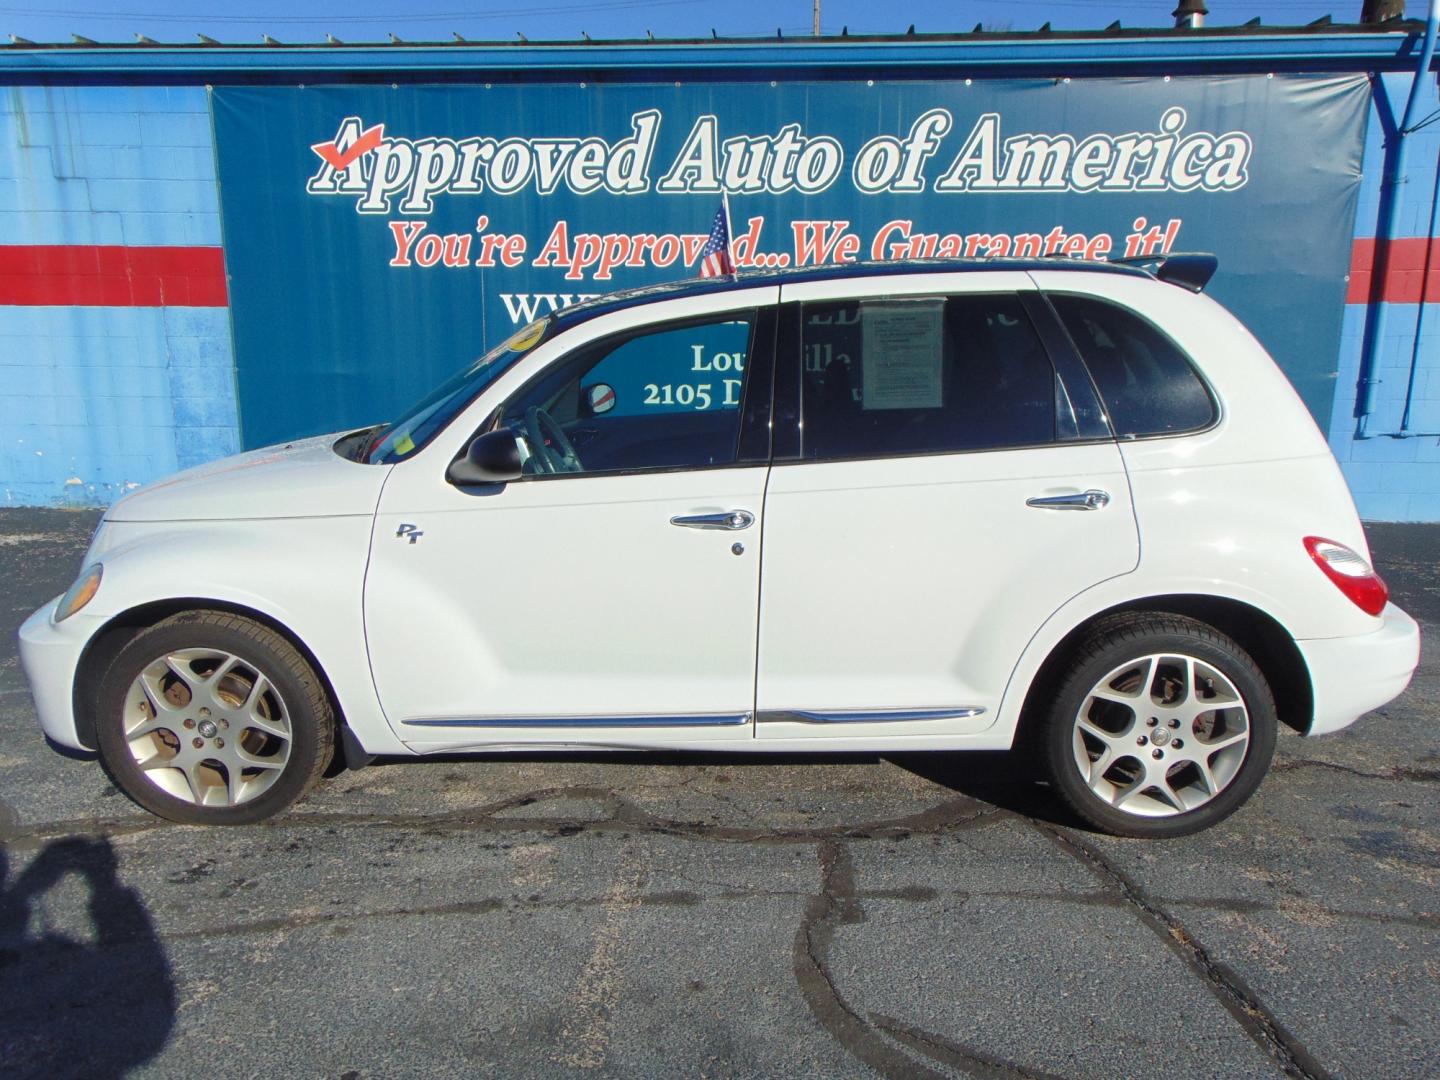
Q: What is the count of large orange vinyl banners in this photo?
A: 0